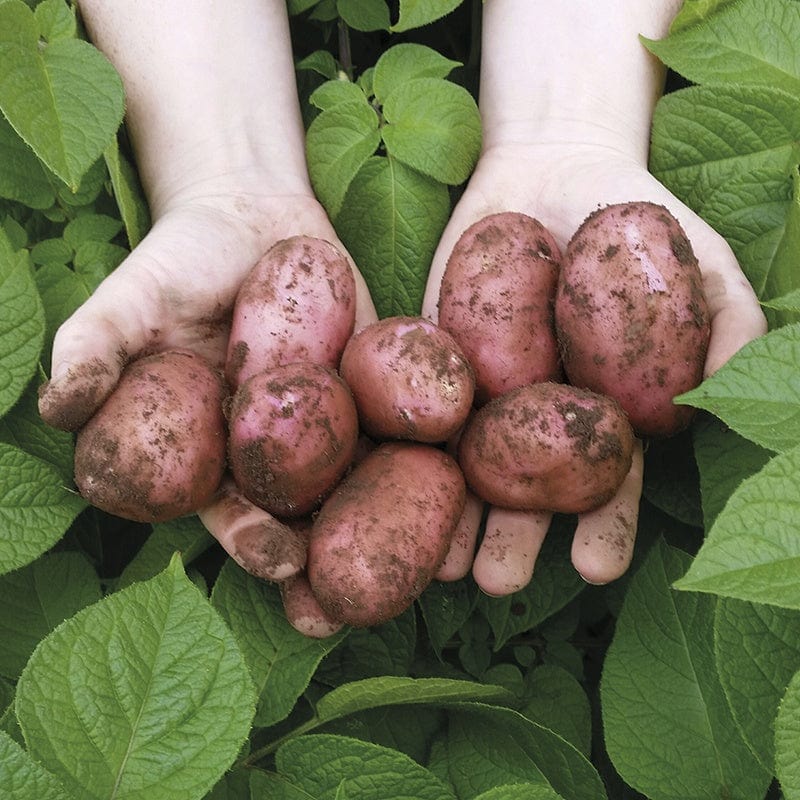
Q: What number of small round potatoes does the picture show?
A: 2